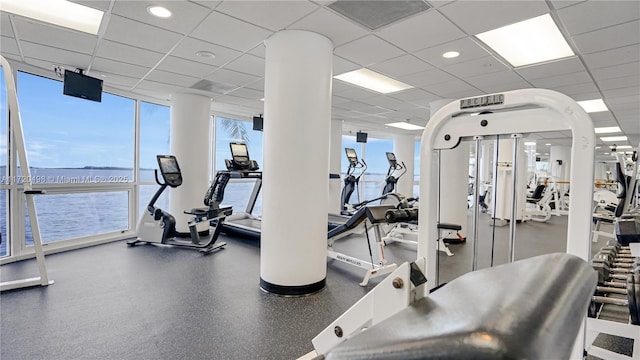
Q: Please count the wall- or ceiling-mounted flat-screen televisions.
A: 3